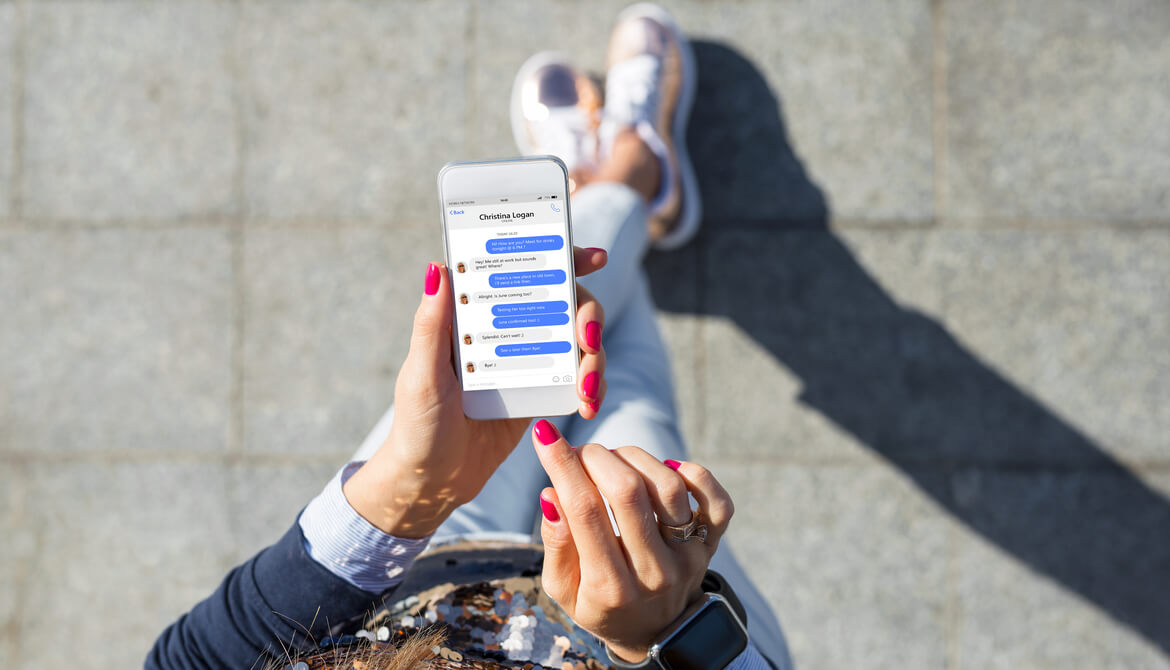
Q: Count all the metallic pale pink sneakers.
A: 2